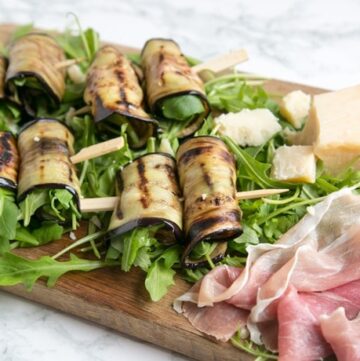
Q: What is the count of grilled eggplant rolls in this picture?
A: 8